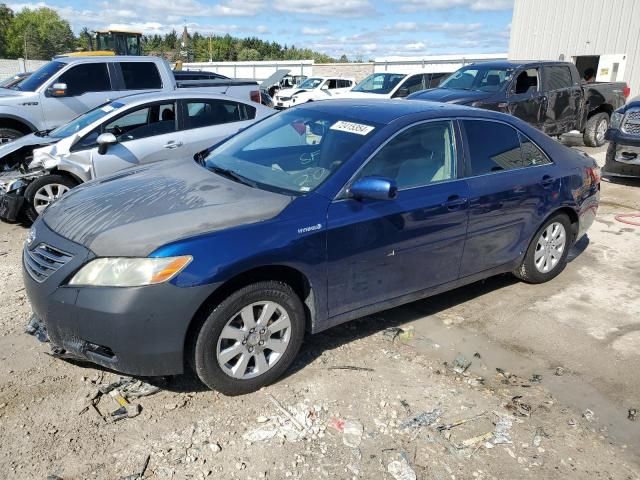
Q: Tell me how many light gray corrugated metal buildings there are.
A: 1